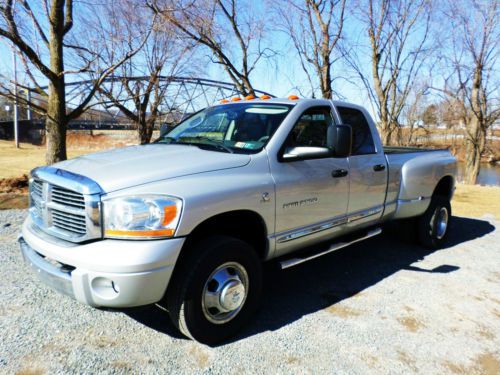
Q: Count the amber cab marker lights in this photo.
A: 5